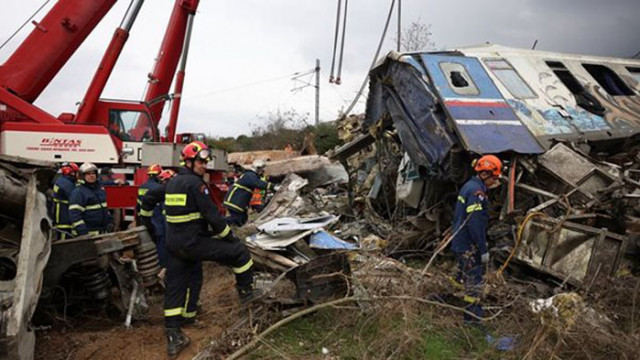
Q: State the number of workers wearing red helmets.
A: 5